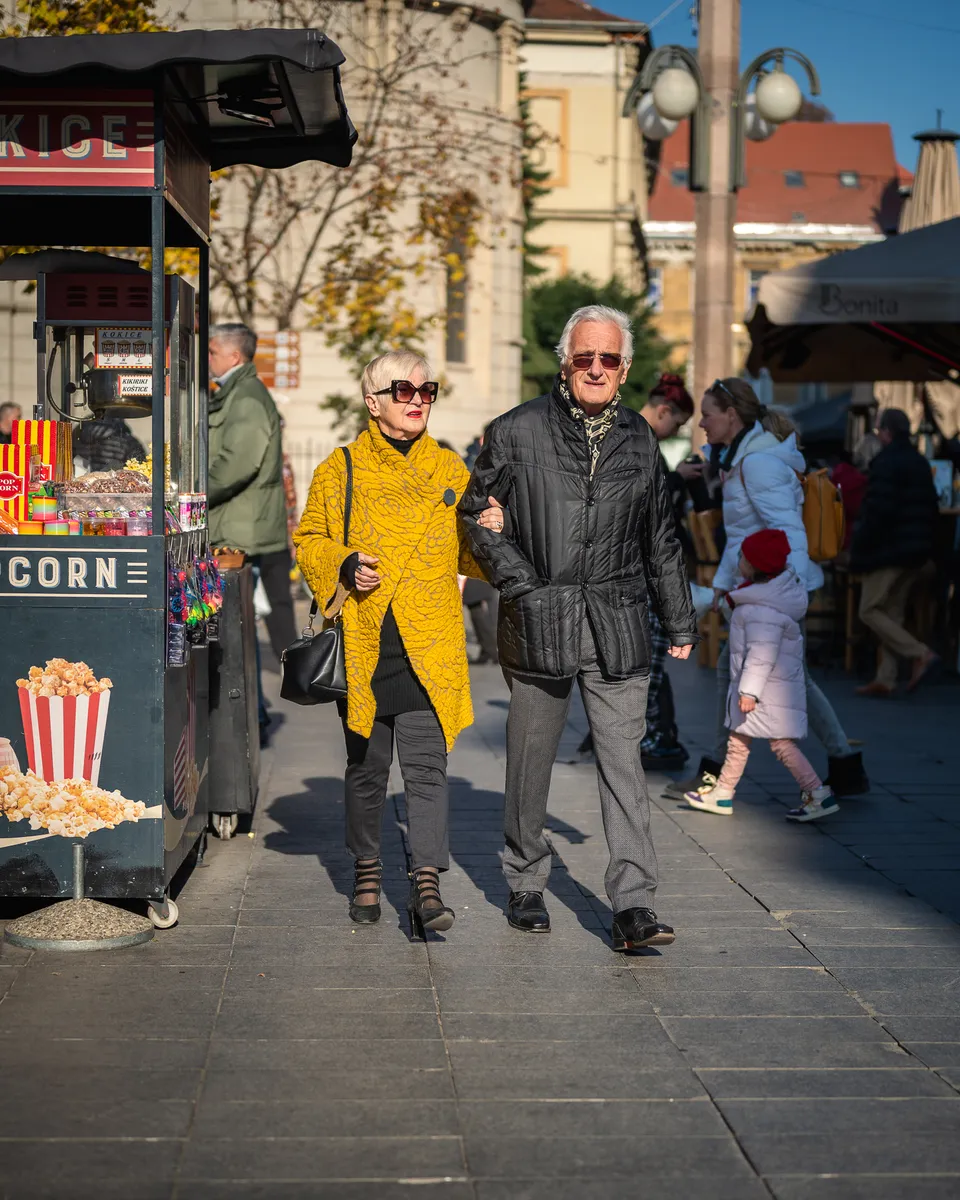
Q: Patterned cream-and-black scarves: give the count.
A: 1